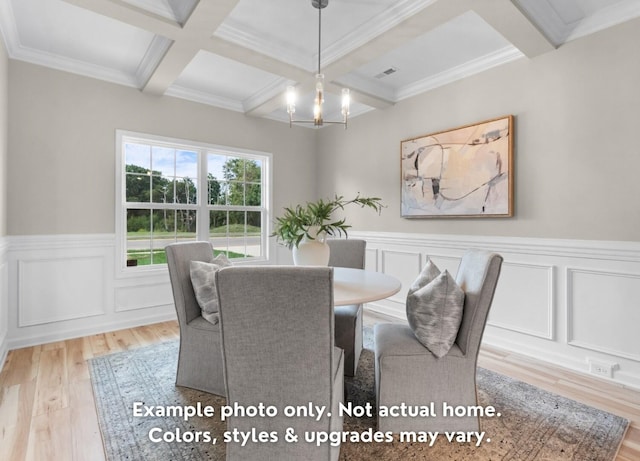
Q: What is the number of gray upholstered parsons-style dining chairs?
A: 4